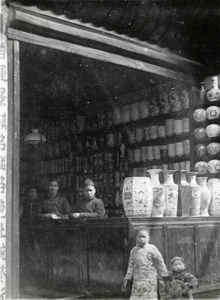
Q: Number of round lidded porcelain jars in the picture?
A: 8